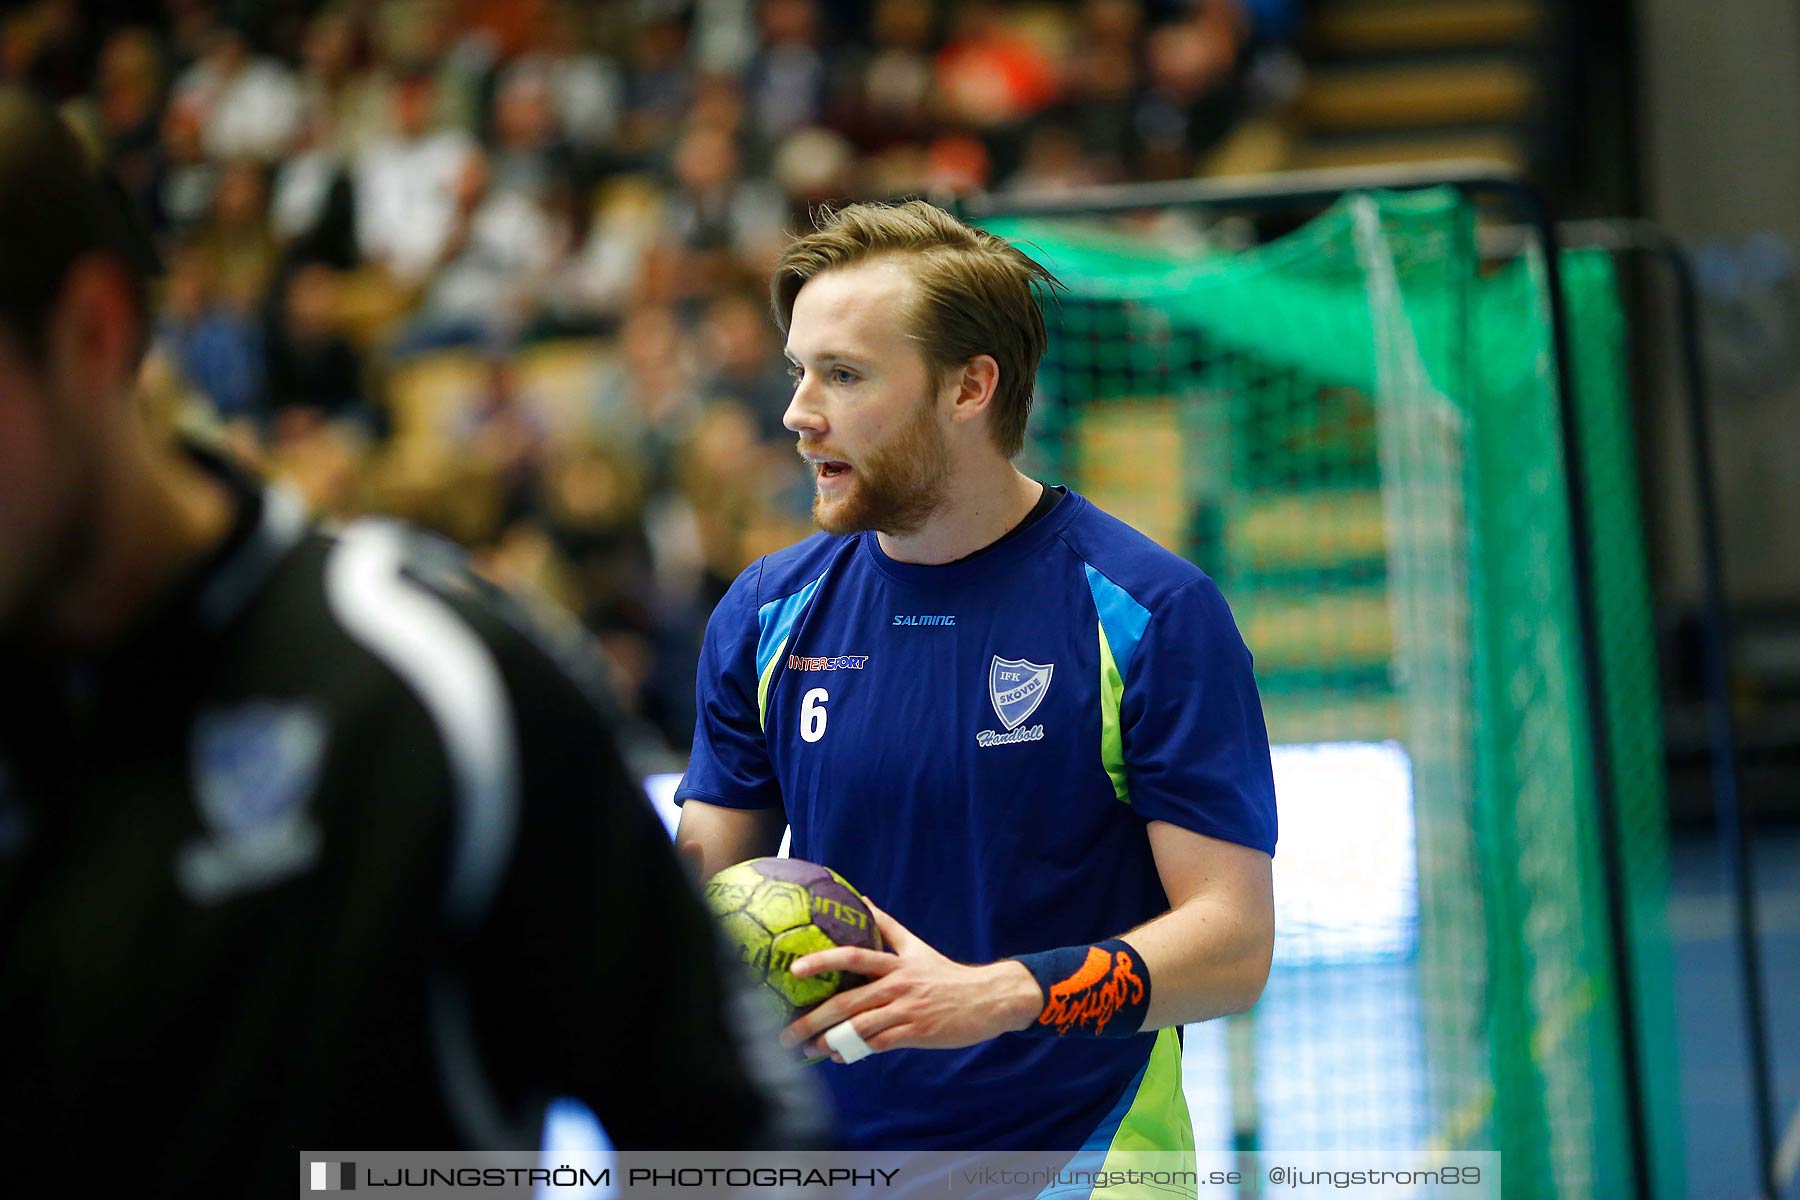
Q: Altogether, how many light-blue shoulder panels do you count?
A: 2